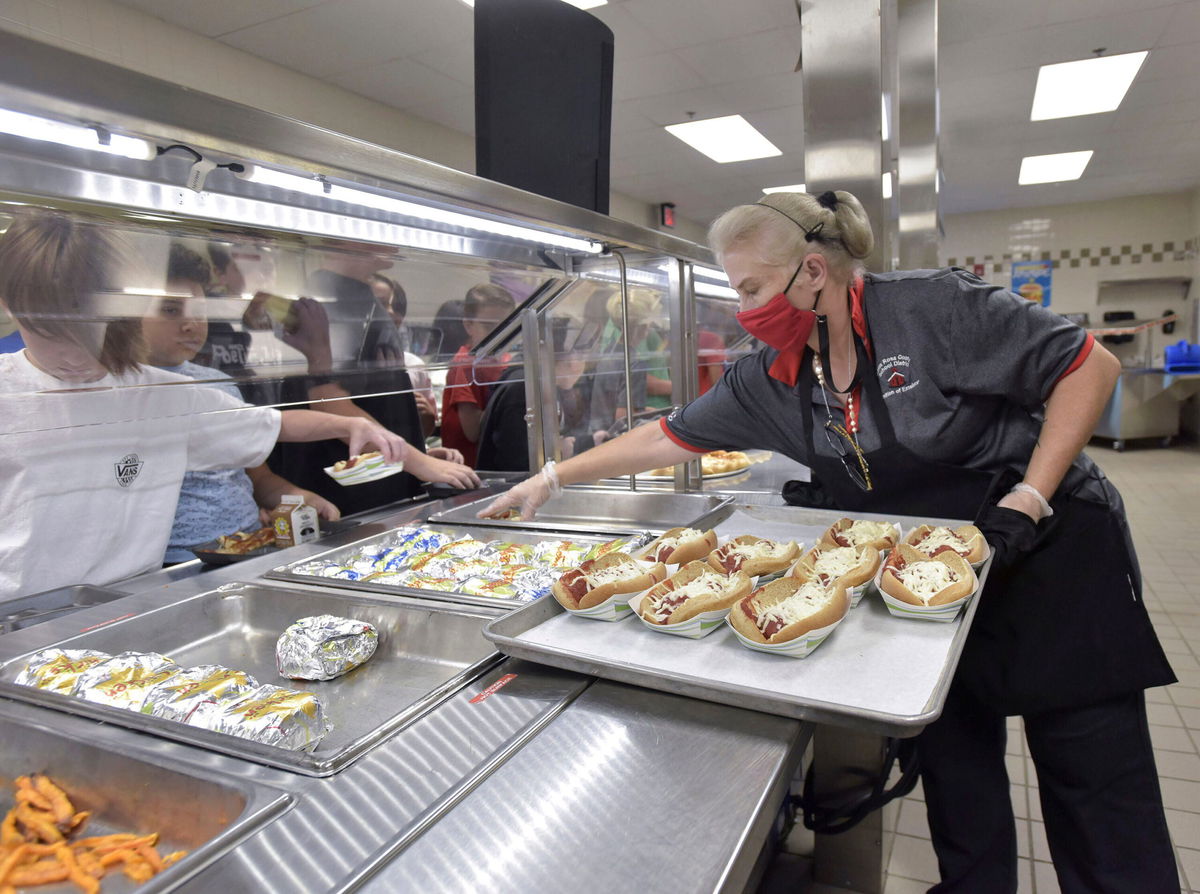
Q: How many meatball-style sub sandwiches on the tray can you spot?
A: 9